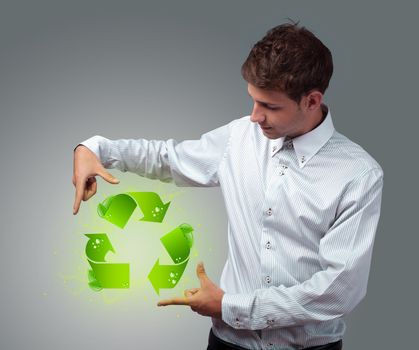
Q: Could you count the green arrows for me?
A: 3